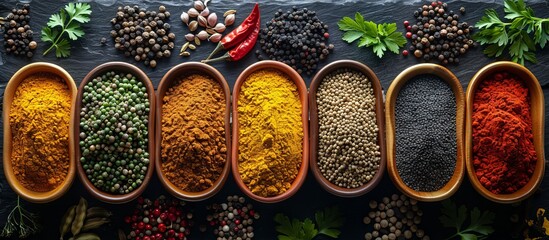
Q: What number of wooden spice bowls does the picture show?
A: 7